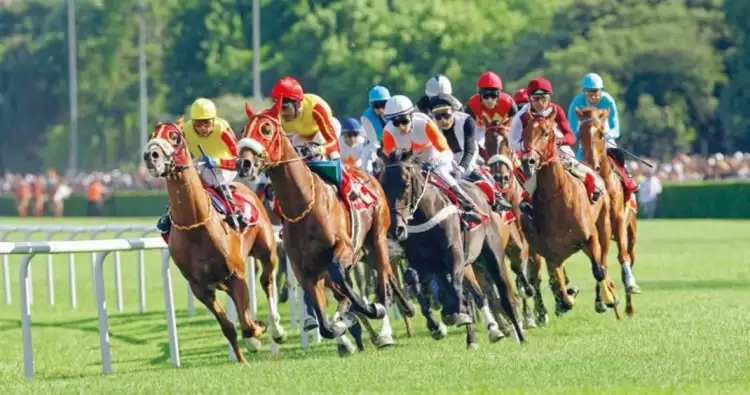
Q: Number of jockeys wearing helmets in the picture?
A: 11